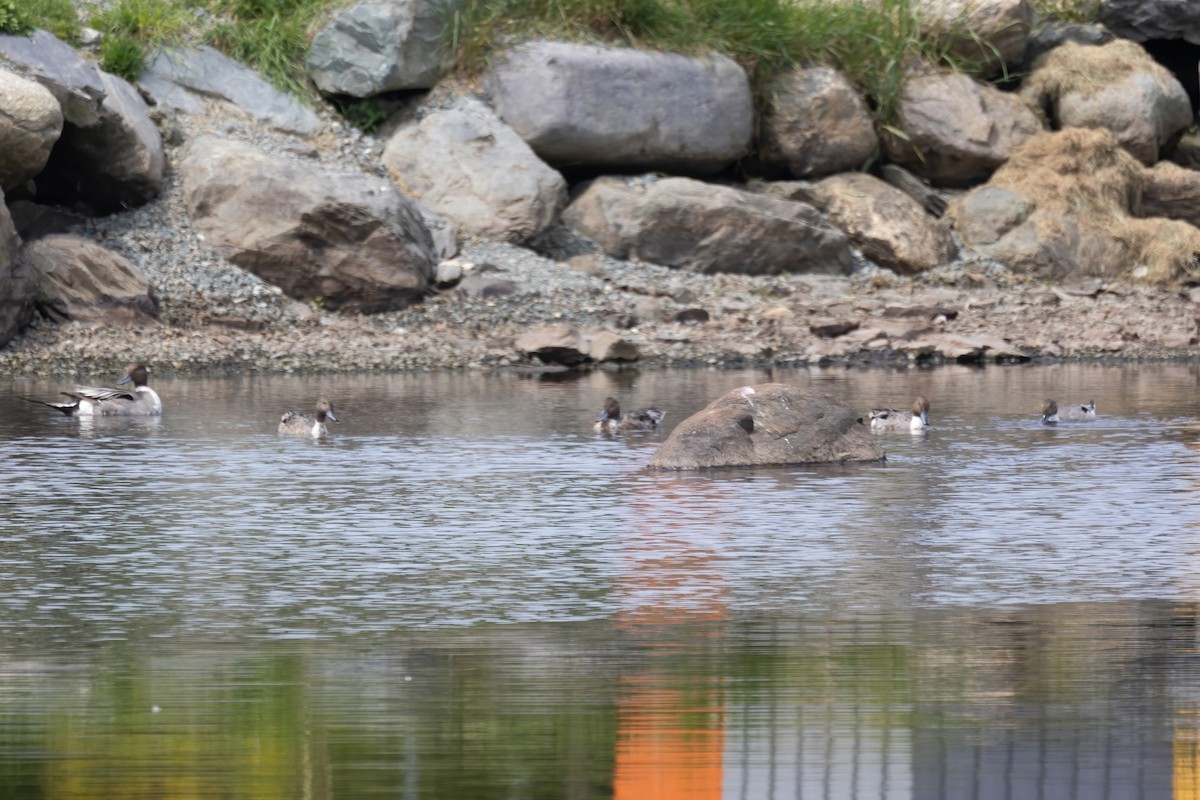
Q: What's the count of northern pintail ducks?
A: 5